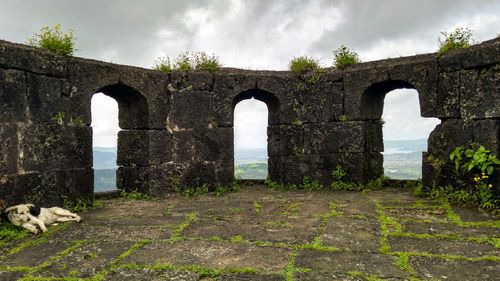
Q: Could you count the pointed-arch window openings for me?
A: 3